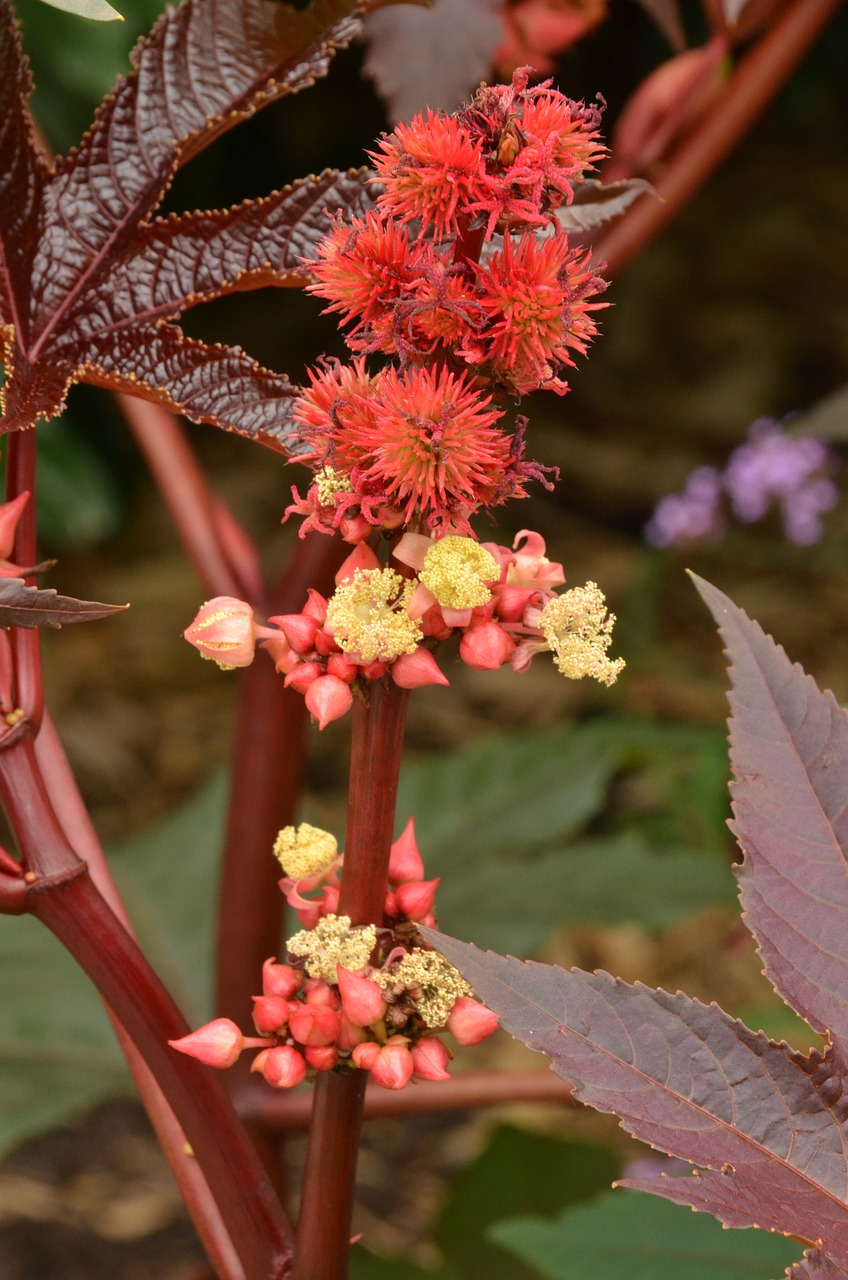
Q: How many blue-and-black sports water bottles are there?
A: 0